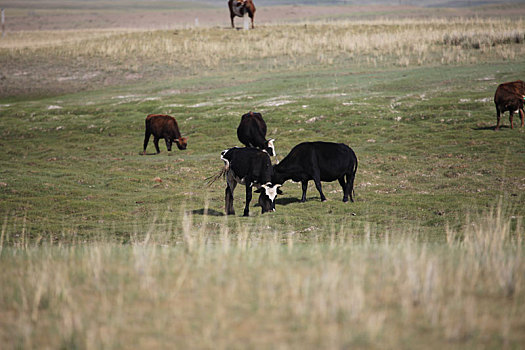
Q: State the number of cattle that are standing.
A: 6